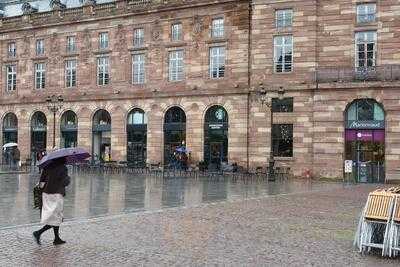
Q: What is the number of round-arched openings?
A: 8